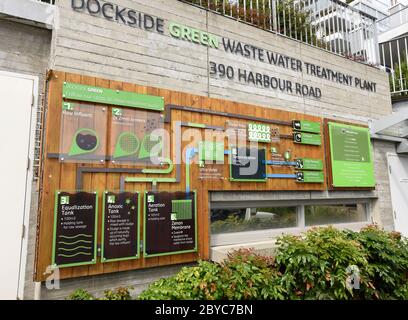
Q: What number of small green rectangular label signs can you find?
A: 4